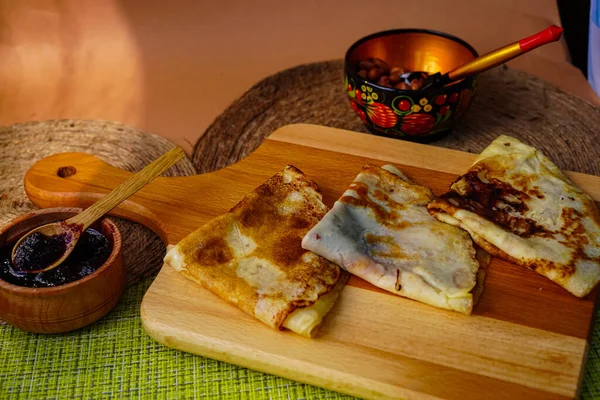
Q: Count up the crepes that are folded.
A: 3